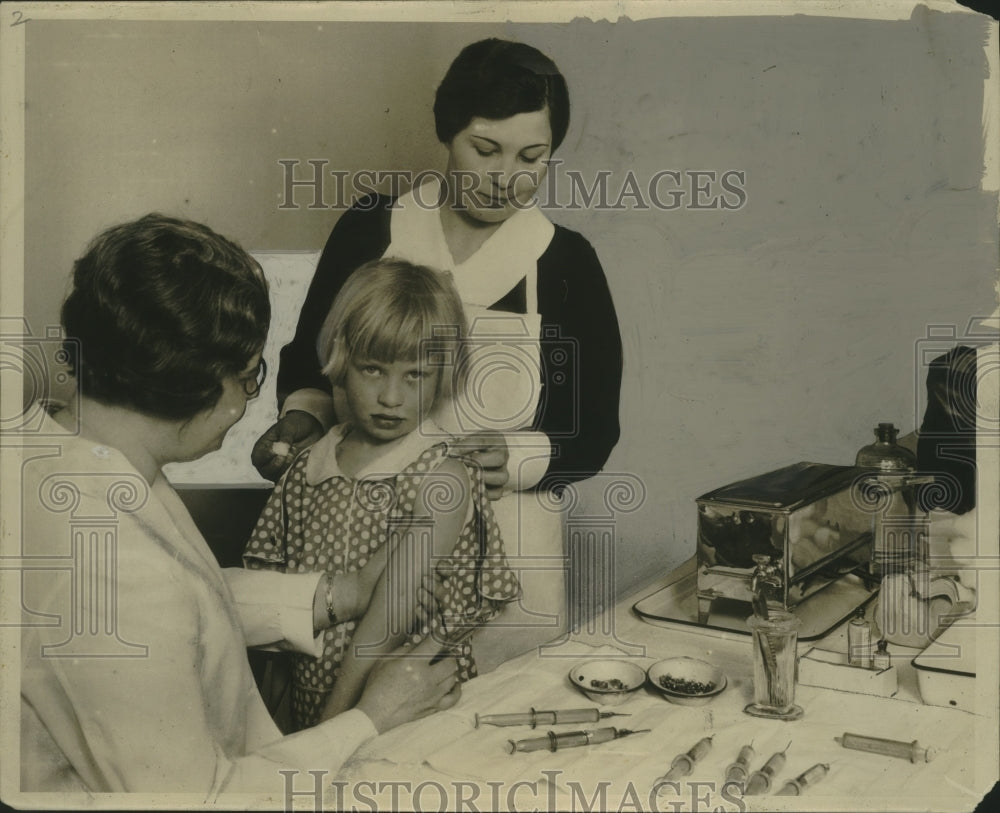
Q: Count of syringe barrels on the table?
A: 7